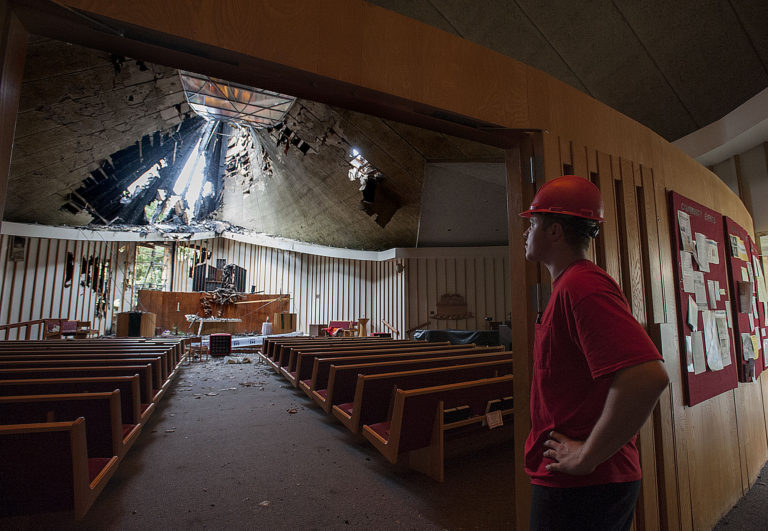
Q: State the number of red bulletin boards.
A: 3